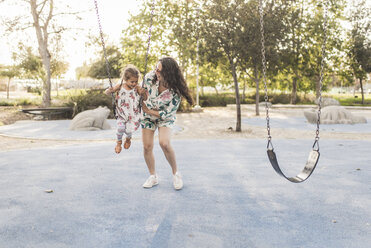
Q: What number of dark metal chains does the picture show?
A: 4